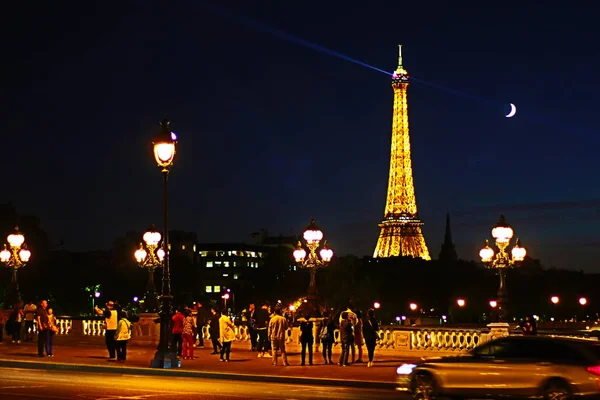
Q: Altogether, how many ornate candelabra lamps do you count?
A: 4